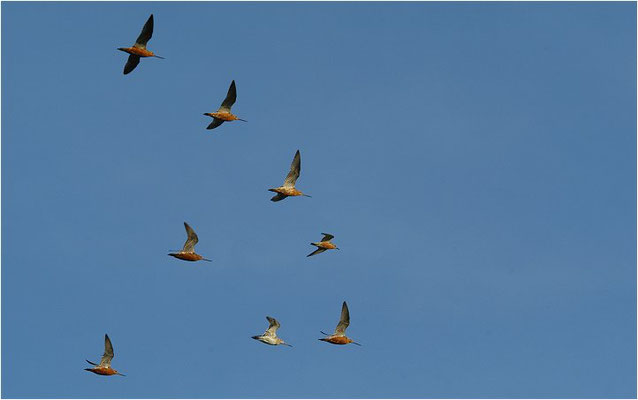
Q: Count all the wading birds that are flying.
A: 8